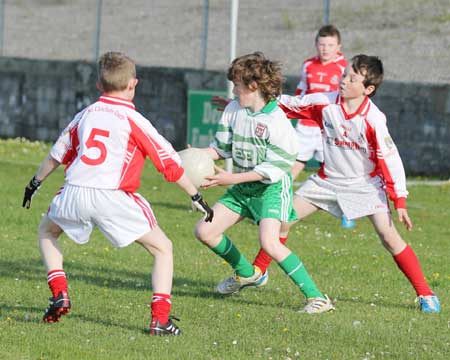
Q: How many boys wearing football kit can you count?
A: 4